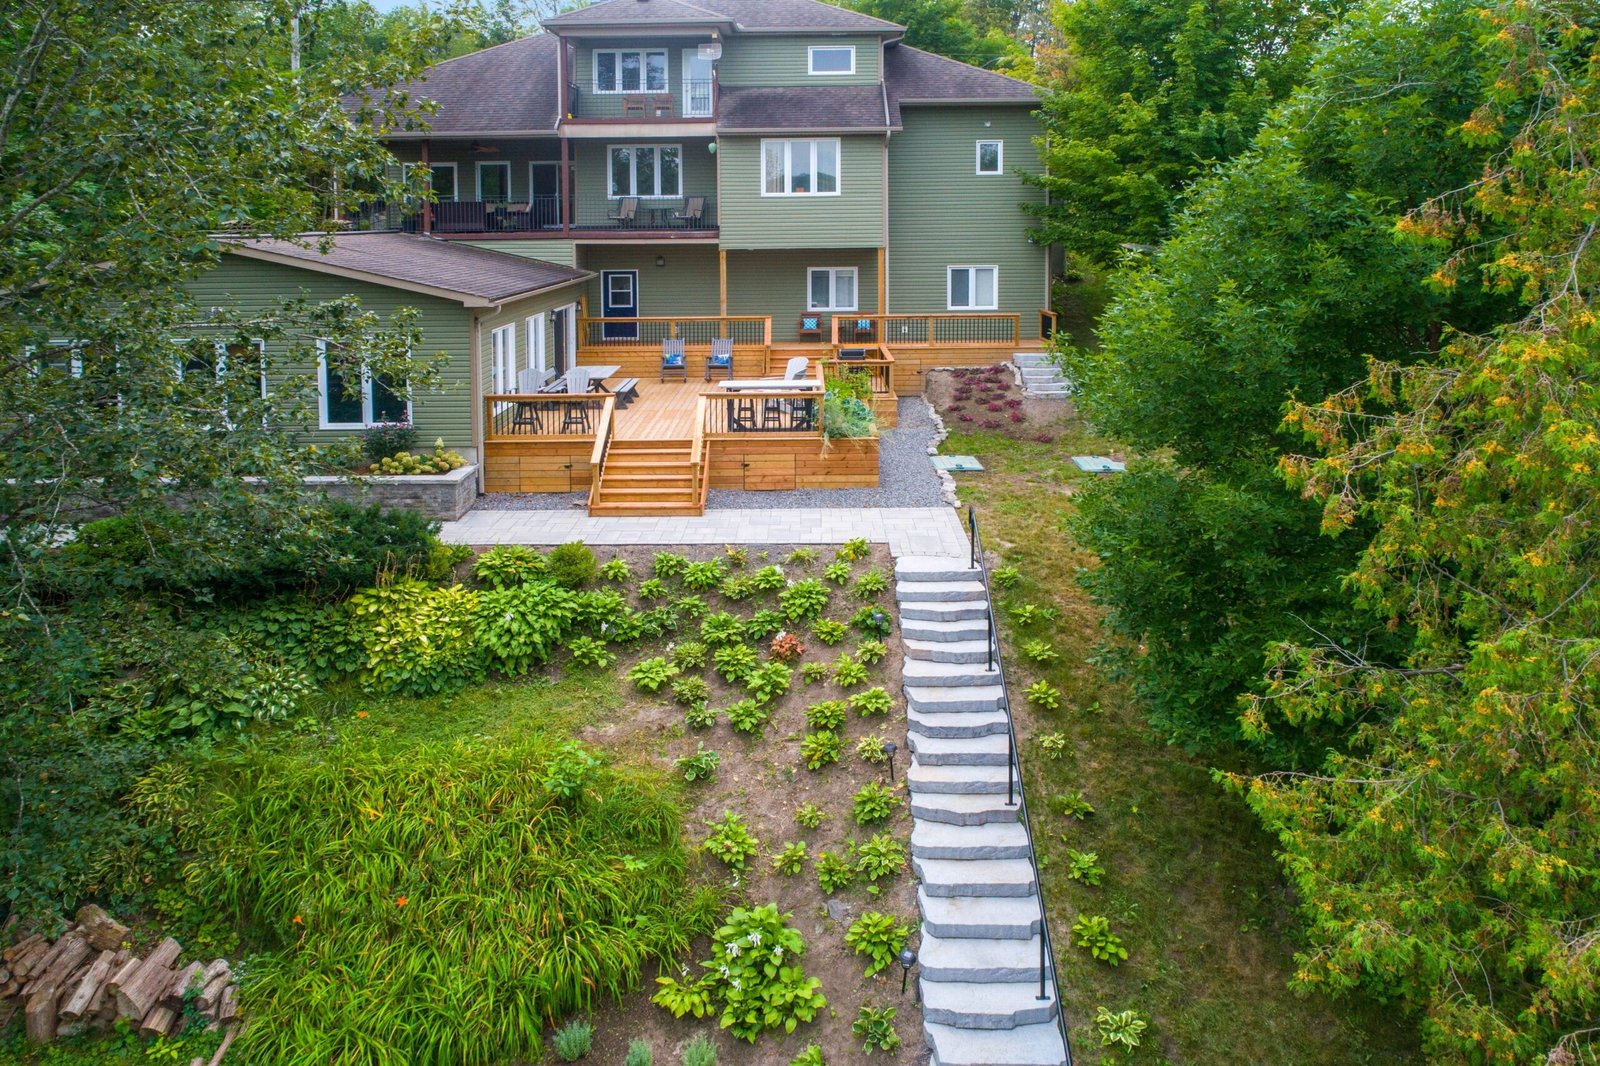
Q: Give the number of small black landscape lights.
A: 3